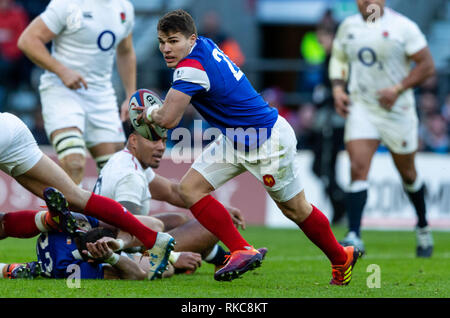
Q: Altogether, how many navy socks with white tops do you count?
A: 3